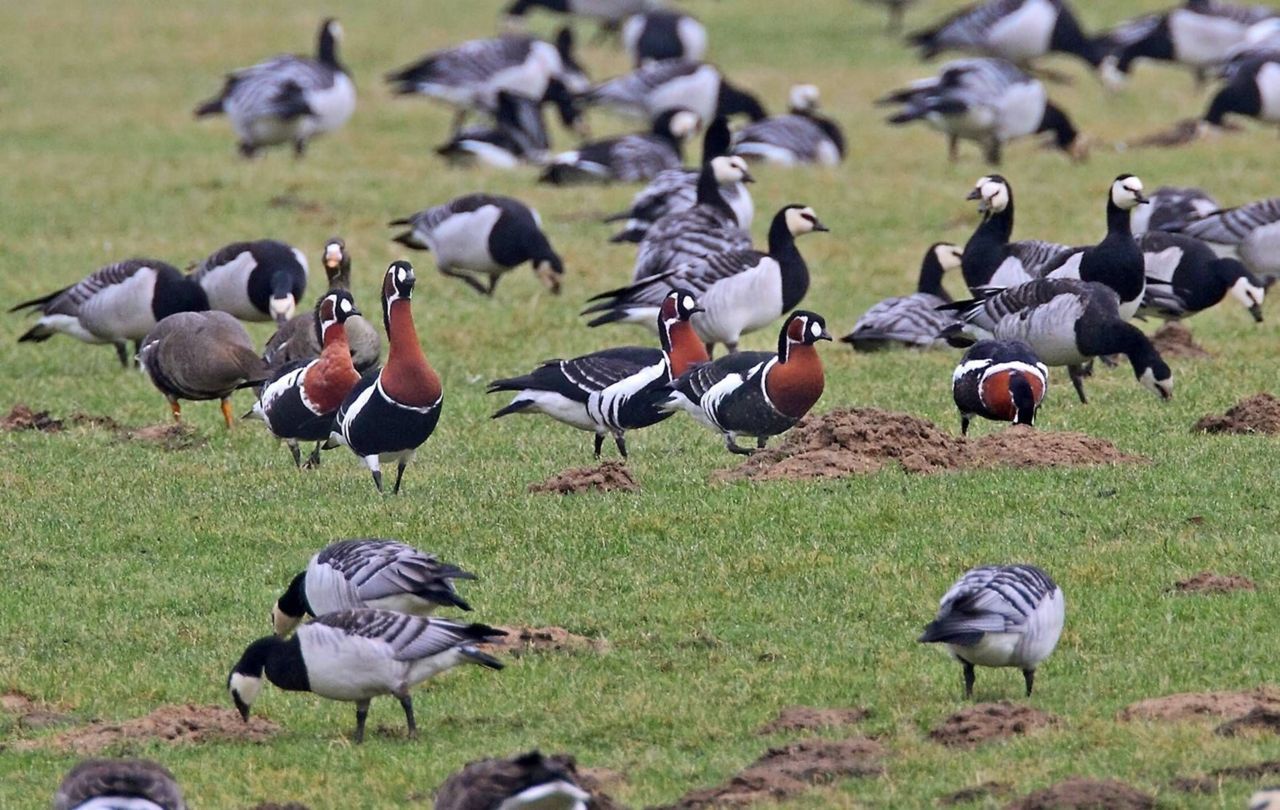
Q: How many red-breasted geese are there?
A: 5